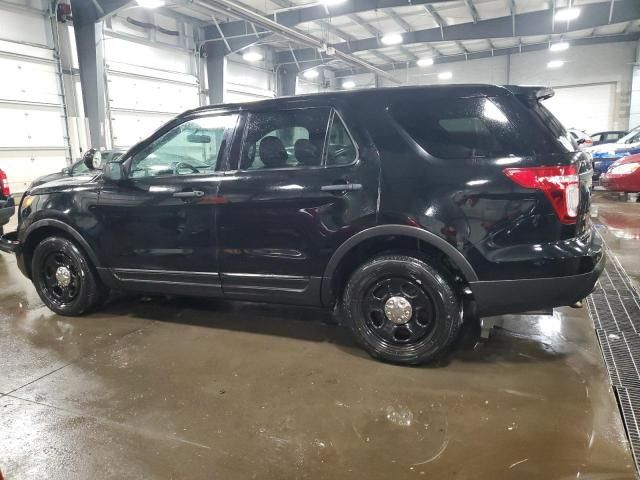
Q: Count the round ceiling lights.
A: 11